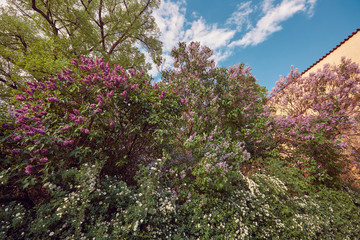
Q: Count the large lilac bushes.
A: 3